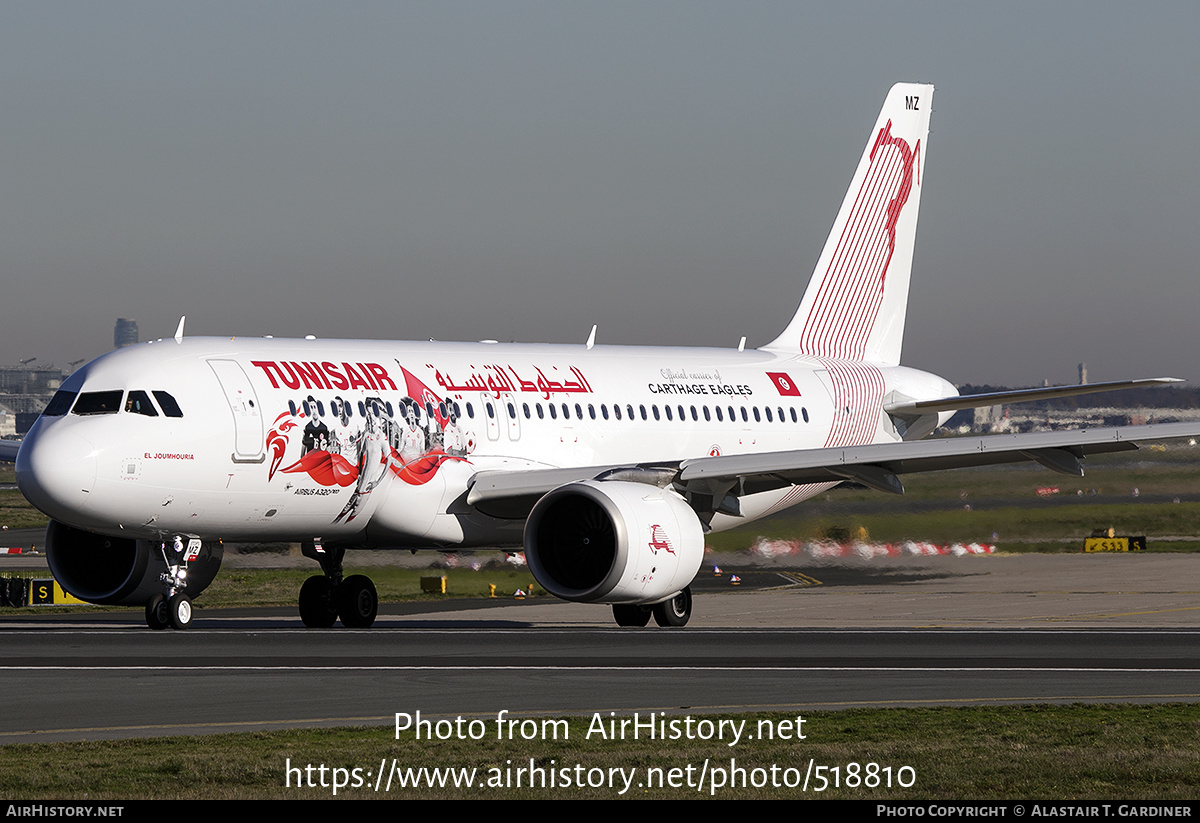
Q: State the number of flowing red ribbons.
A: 2